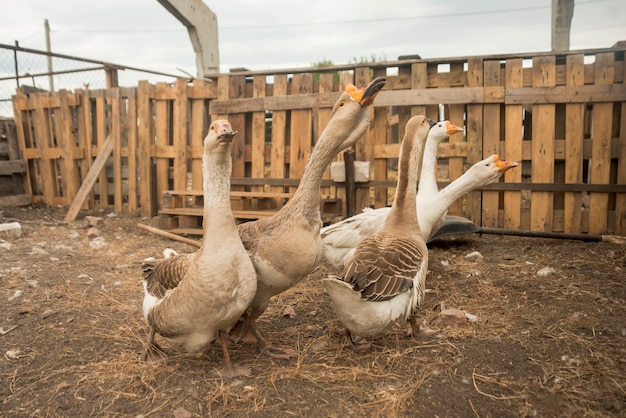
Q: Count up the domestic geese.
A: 5